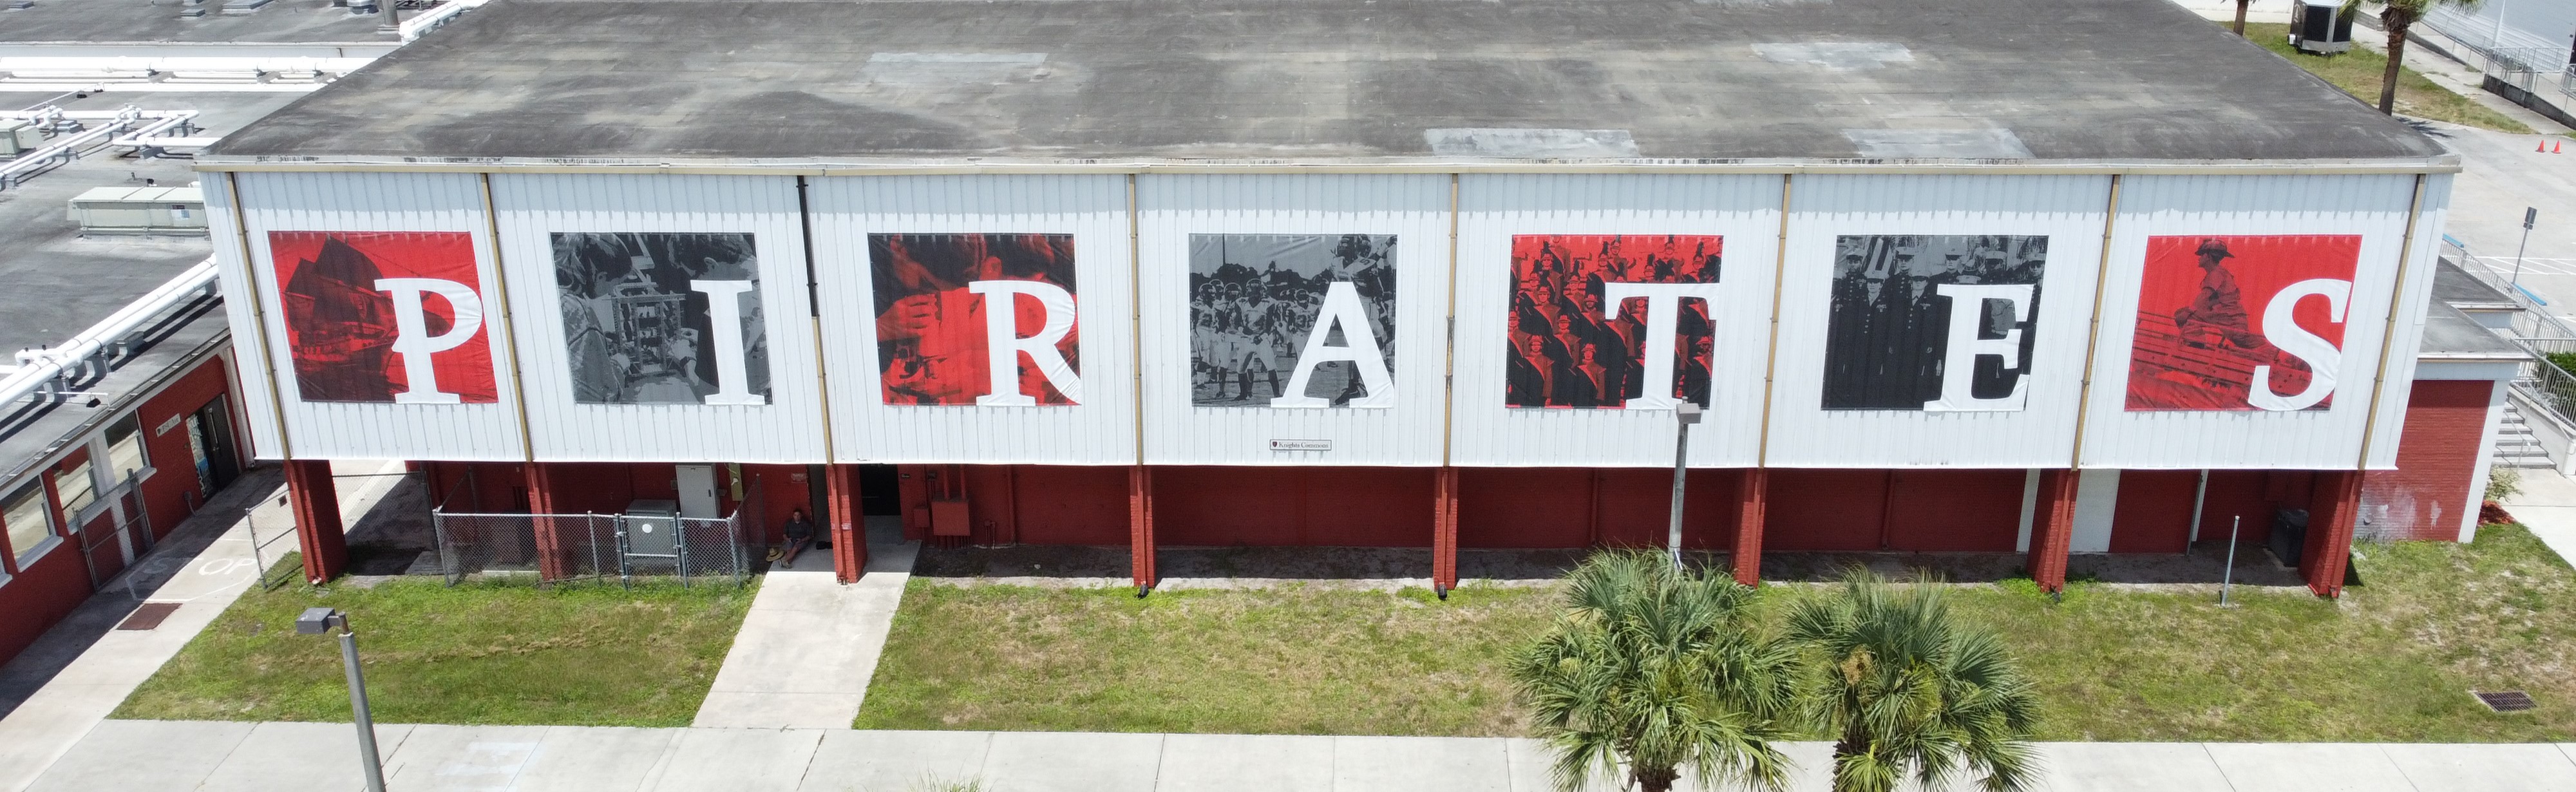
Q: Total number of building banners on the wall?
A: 7